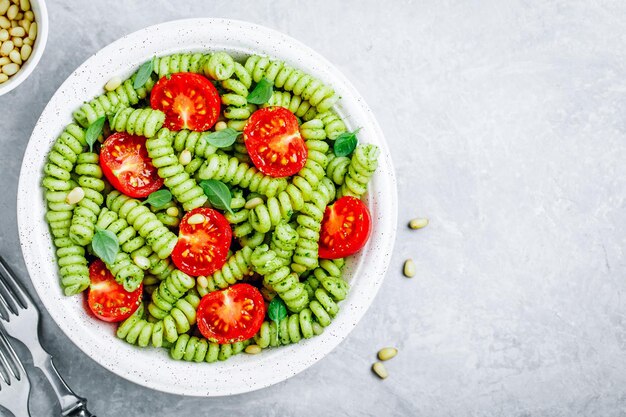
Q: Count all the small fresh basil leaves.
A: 9